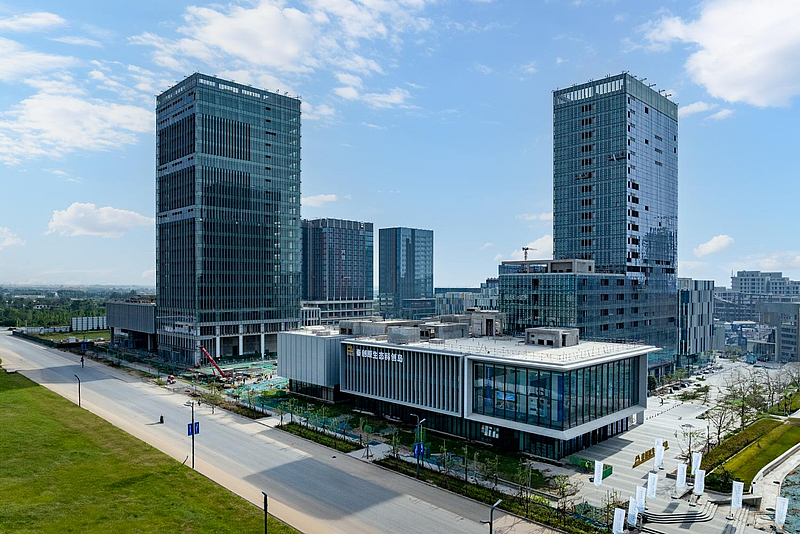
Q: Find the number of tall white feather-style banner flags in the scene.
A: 12